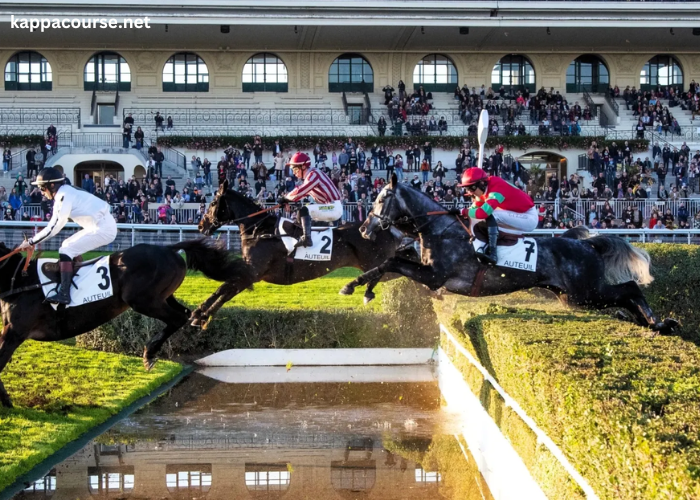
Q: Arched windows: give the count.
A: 9